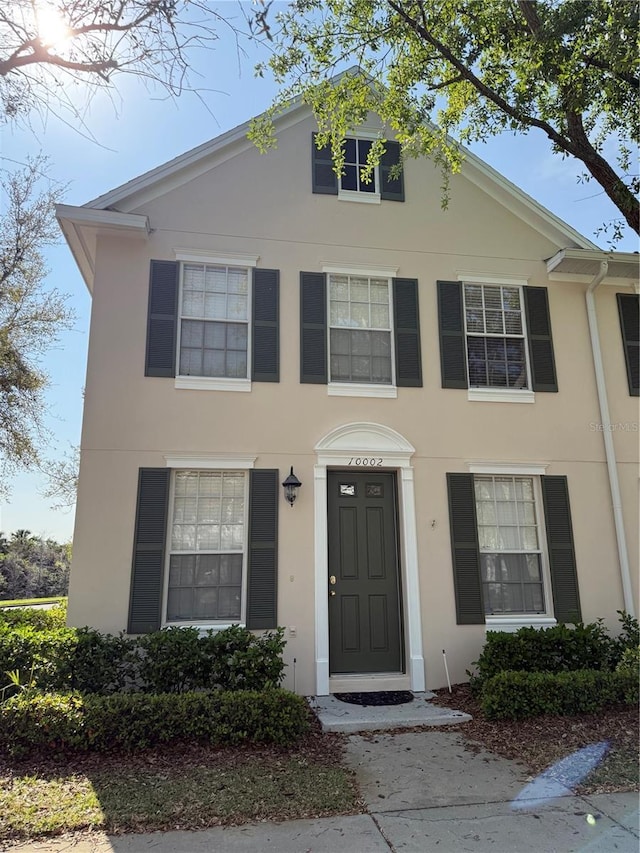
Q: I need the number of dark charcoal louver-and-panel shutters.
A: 13